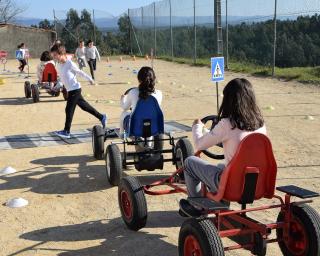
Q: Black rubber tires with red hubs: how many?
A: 3